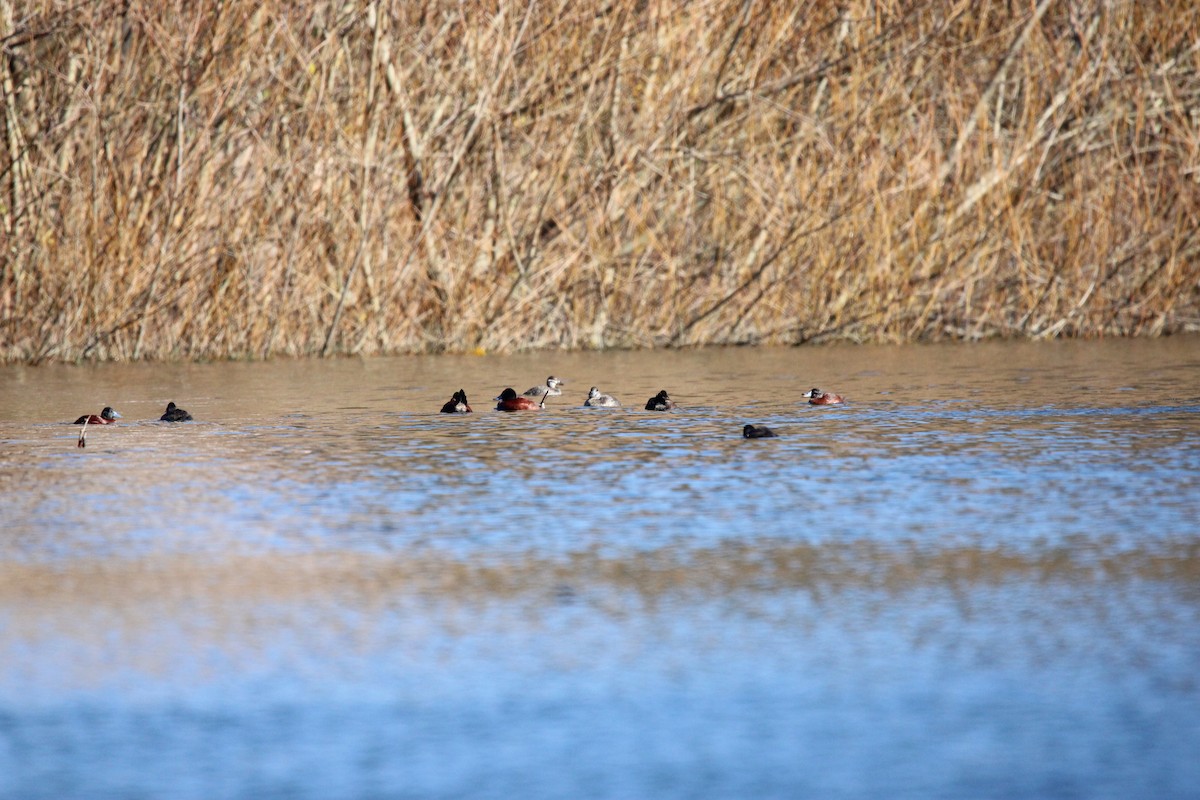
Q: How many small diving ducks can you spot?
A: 9